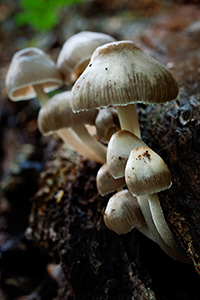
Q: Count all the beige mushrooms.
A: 9